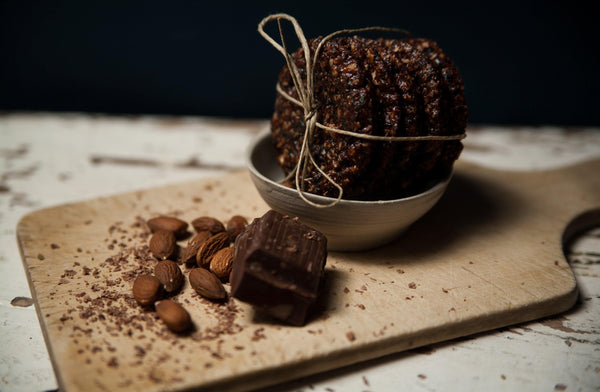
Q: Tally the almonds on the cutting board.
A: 11